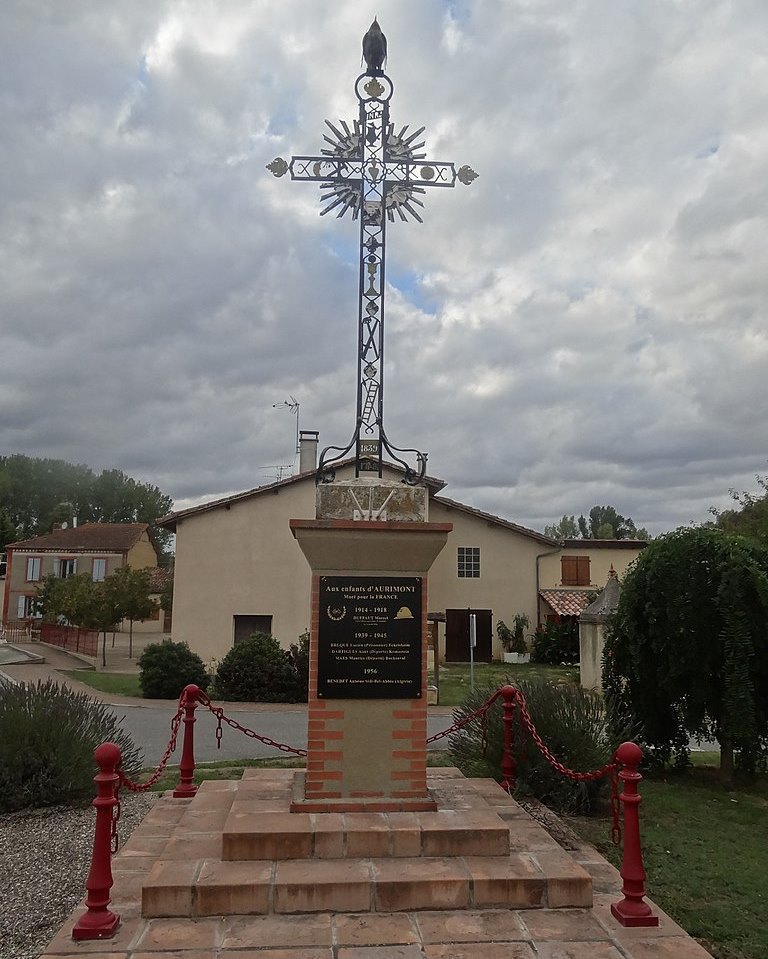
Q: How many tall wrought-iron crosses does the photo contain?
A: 1